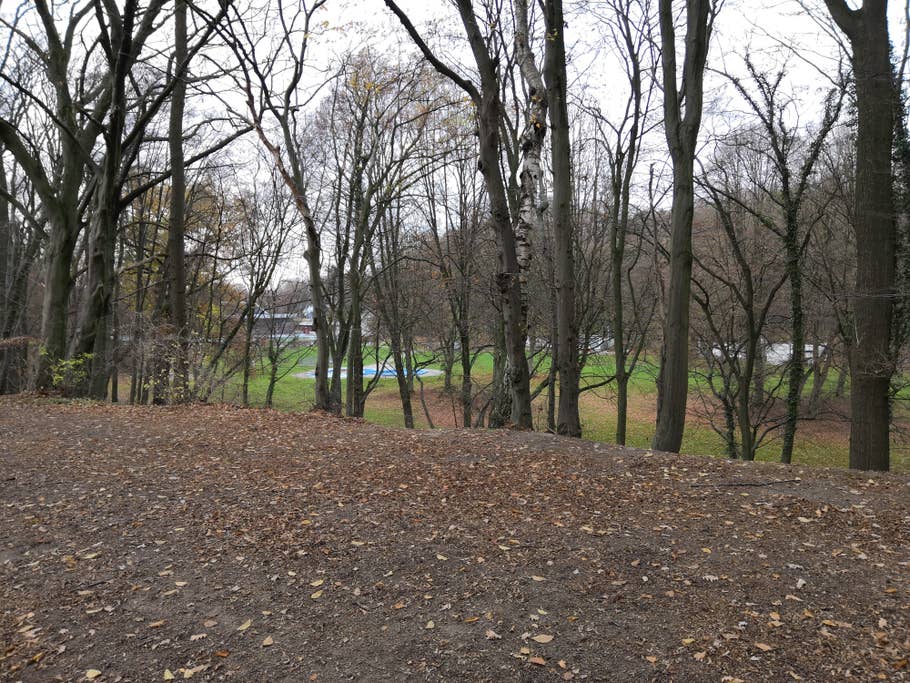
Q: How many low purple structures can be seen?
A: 0